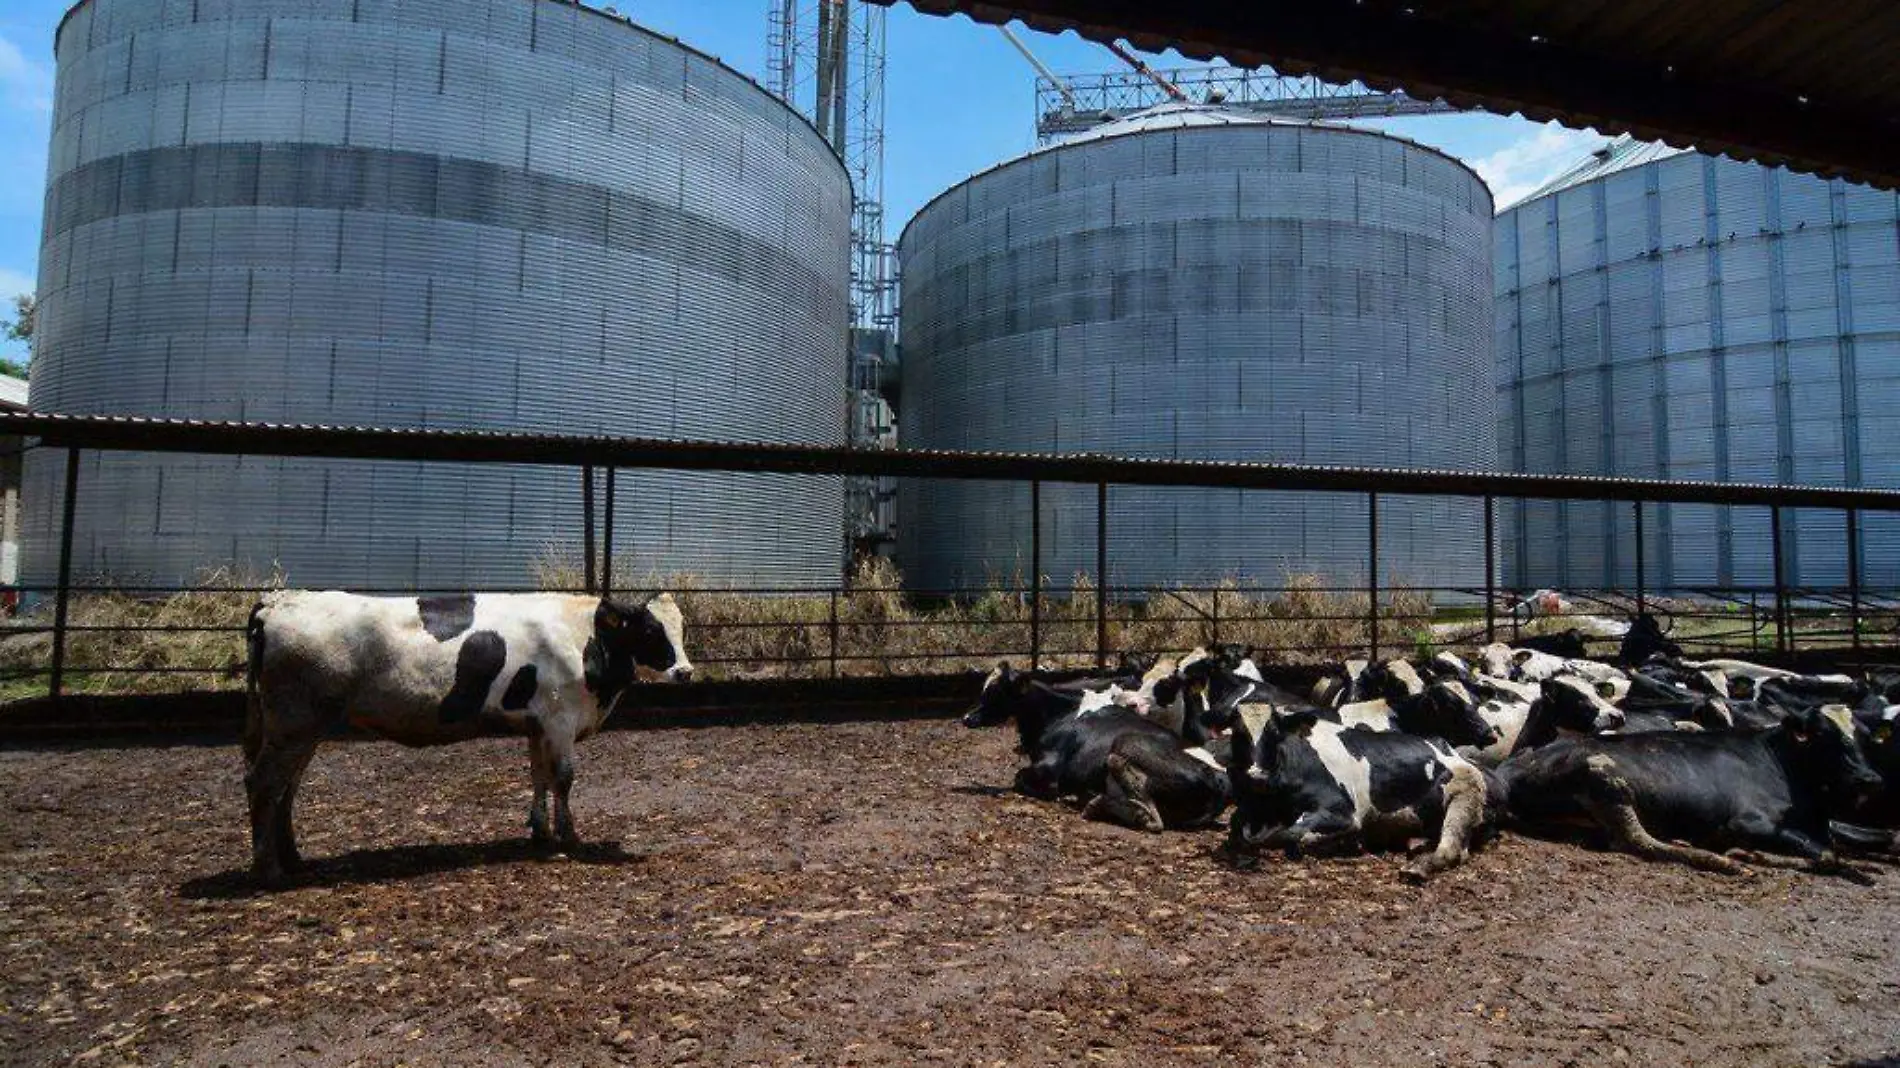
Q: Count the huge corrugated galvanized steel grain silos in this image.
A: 3